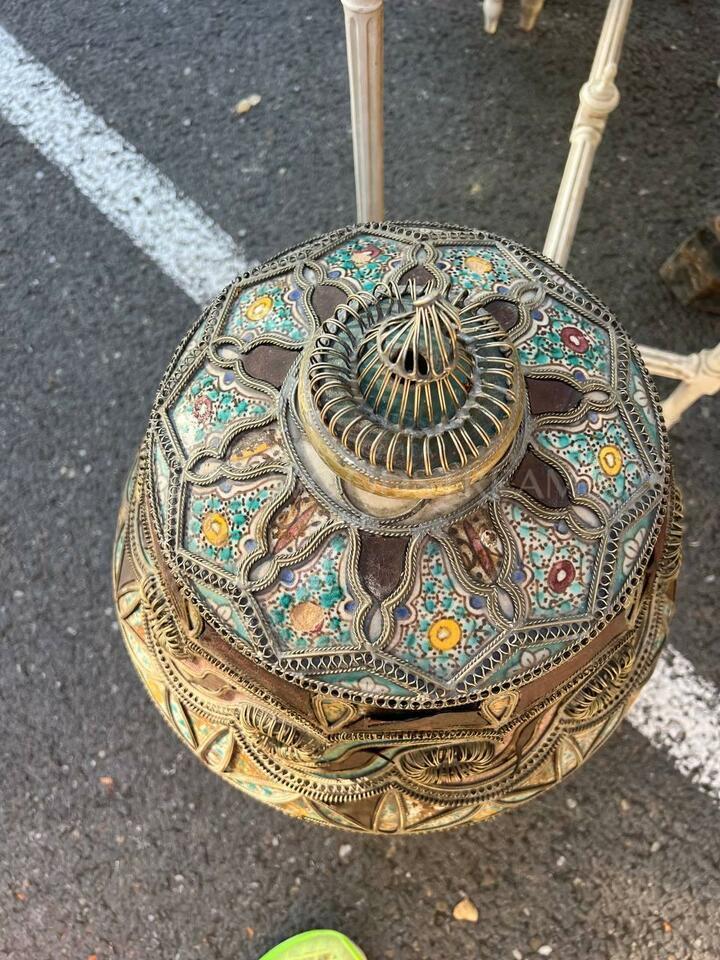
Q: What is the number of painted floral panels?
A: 10